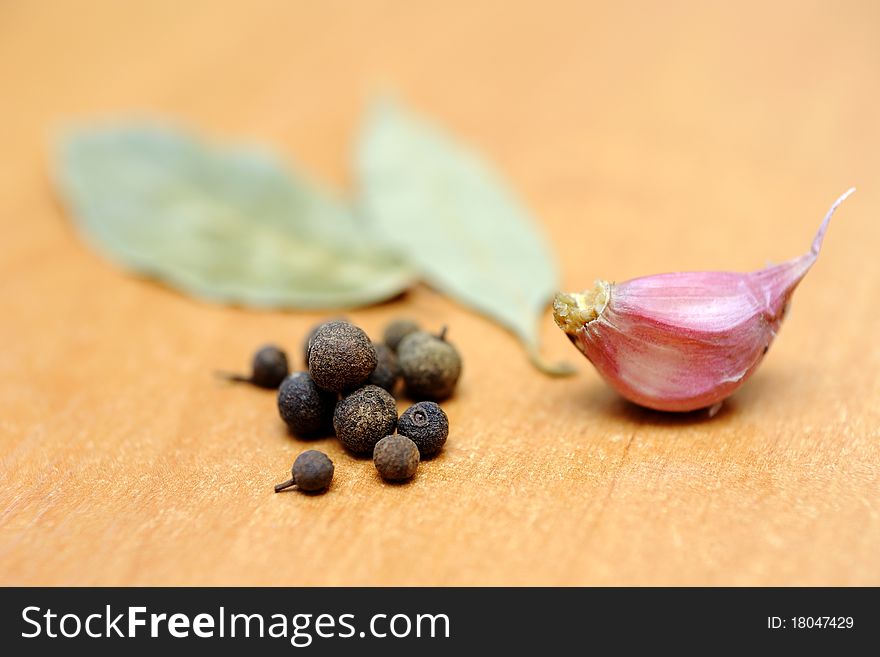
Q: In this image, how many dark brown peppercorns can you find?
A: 11